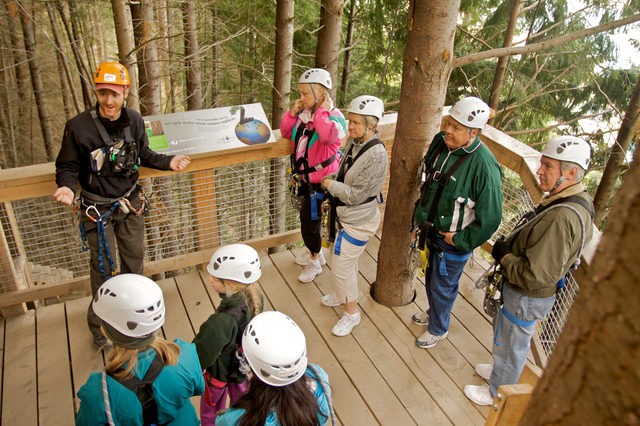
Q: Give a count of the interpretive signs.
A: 1